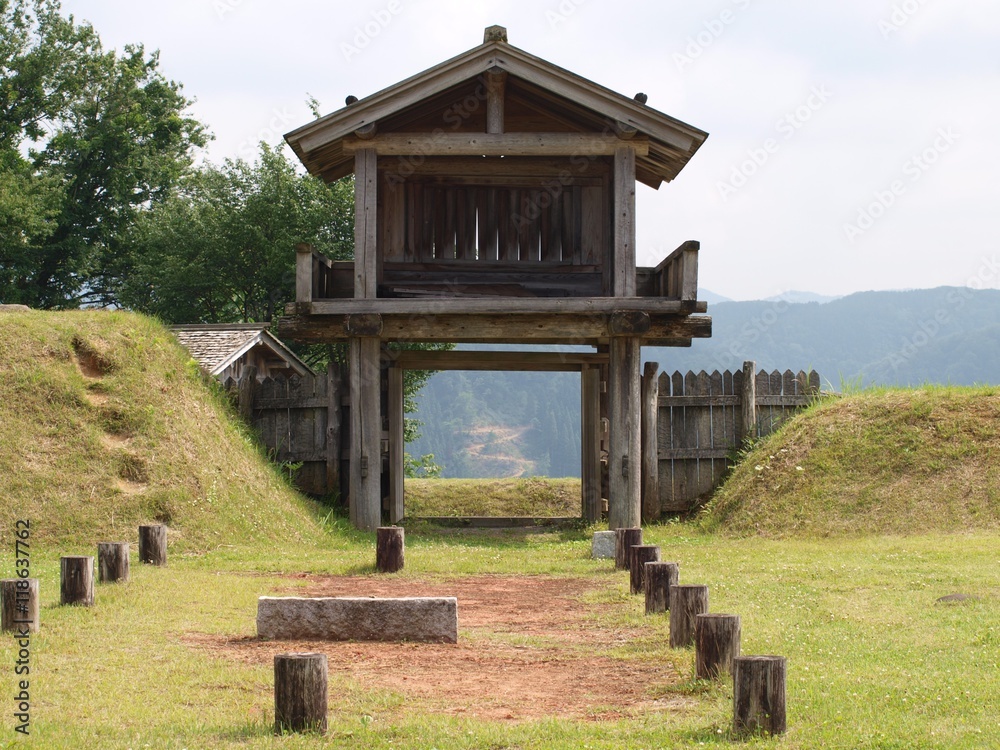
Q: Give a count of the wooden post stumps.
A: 12